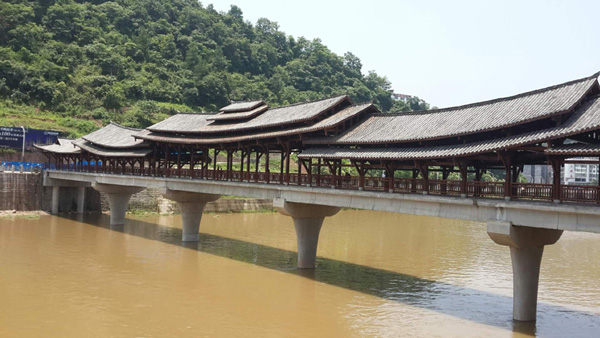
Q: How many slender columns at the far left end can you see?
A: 2